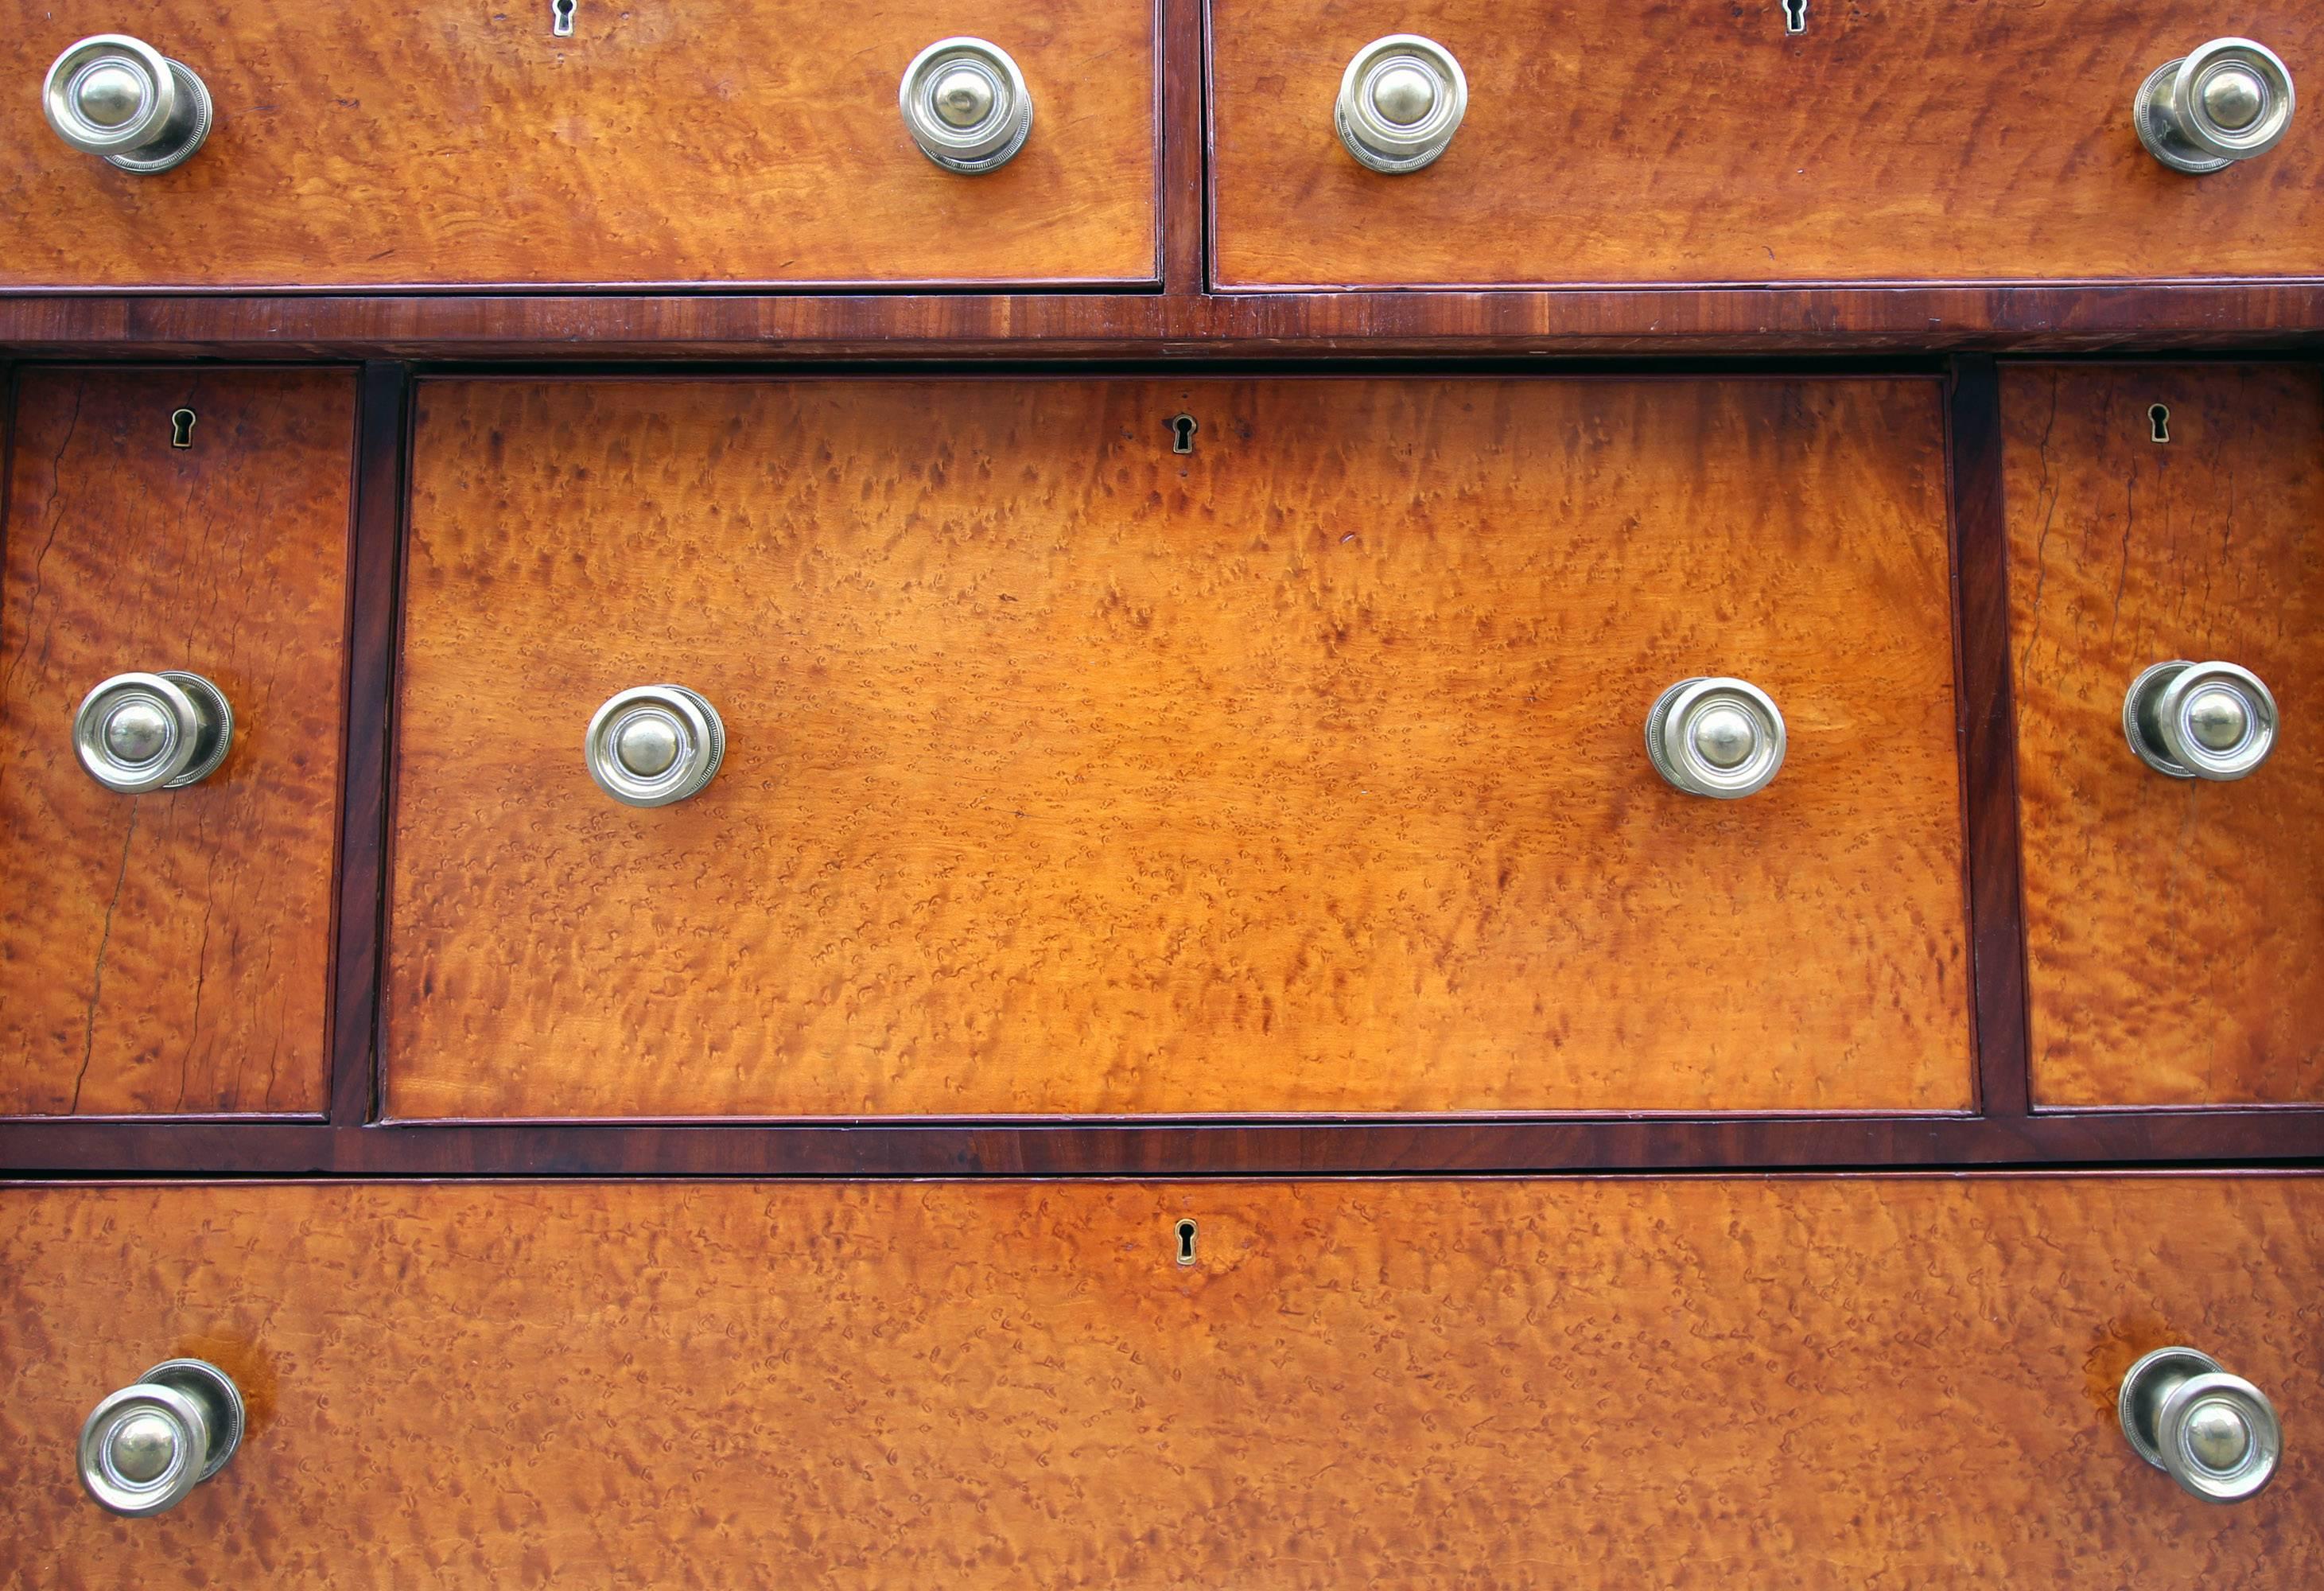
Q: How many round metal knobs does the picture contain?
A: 10